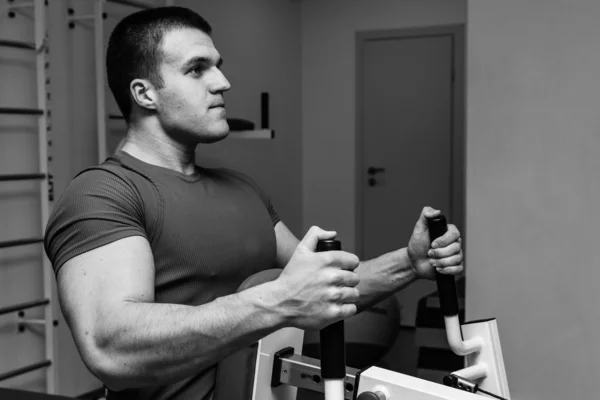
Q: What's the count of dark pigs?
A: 0